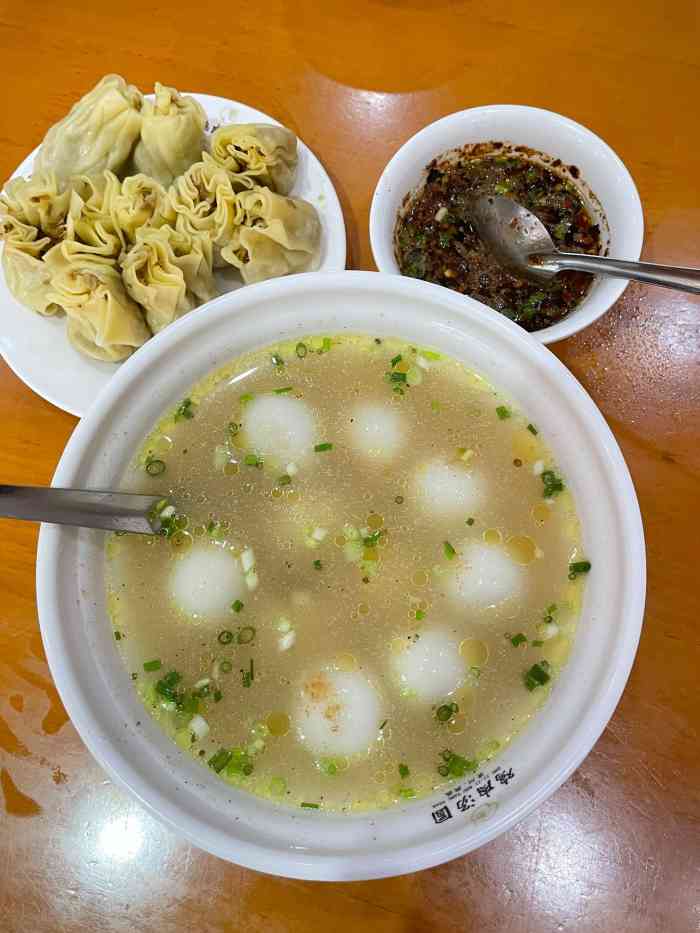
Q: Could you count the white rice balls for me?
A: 7